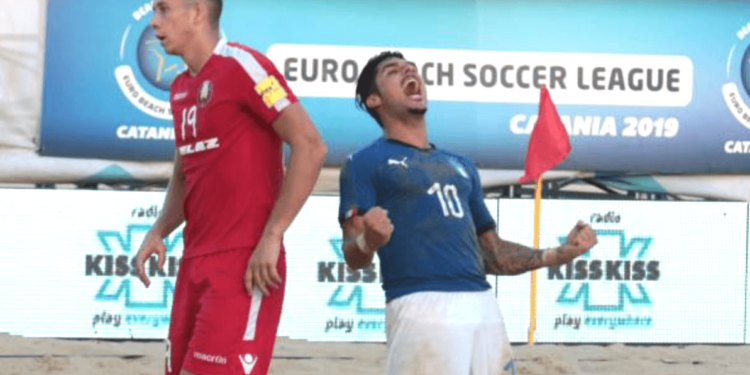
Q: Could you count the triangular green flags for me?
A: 0